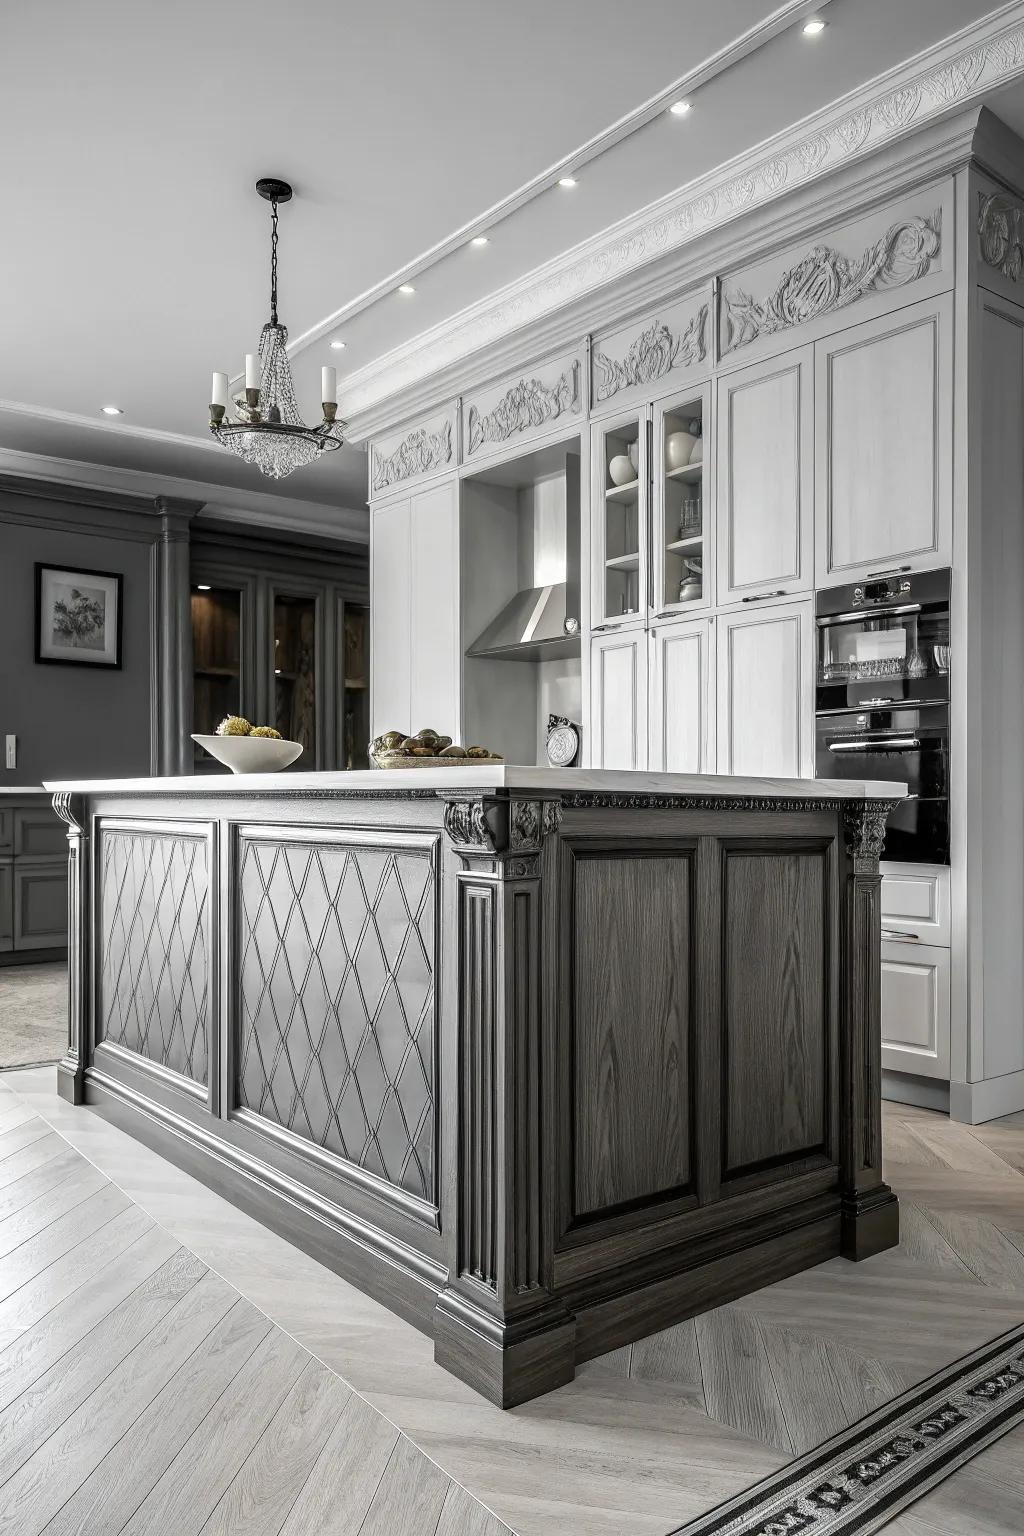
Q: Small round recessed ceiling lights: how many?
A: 7